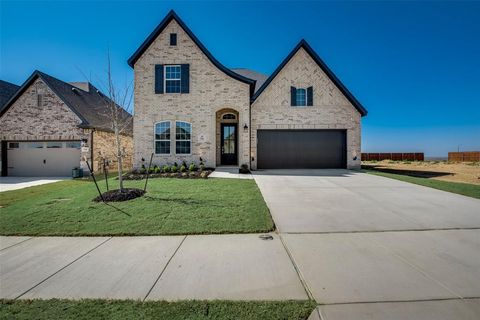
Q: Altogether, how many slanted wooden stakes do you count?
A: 3